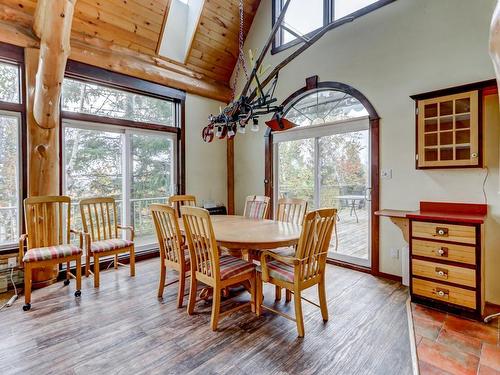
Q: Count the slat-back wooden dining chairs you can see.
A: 8